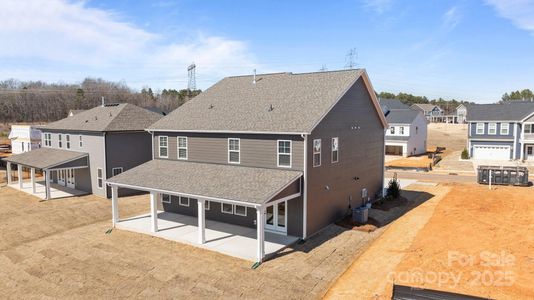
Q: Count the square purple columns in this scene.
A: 0